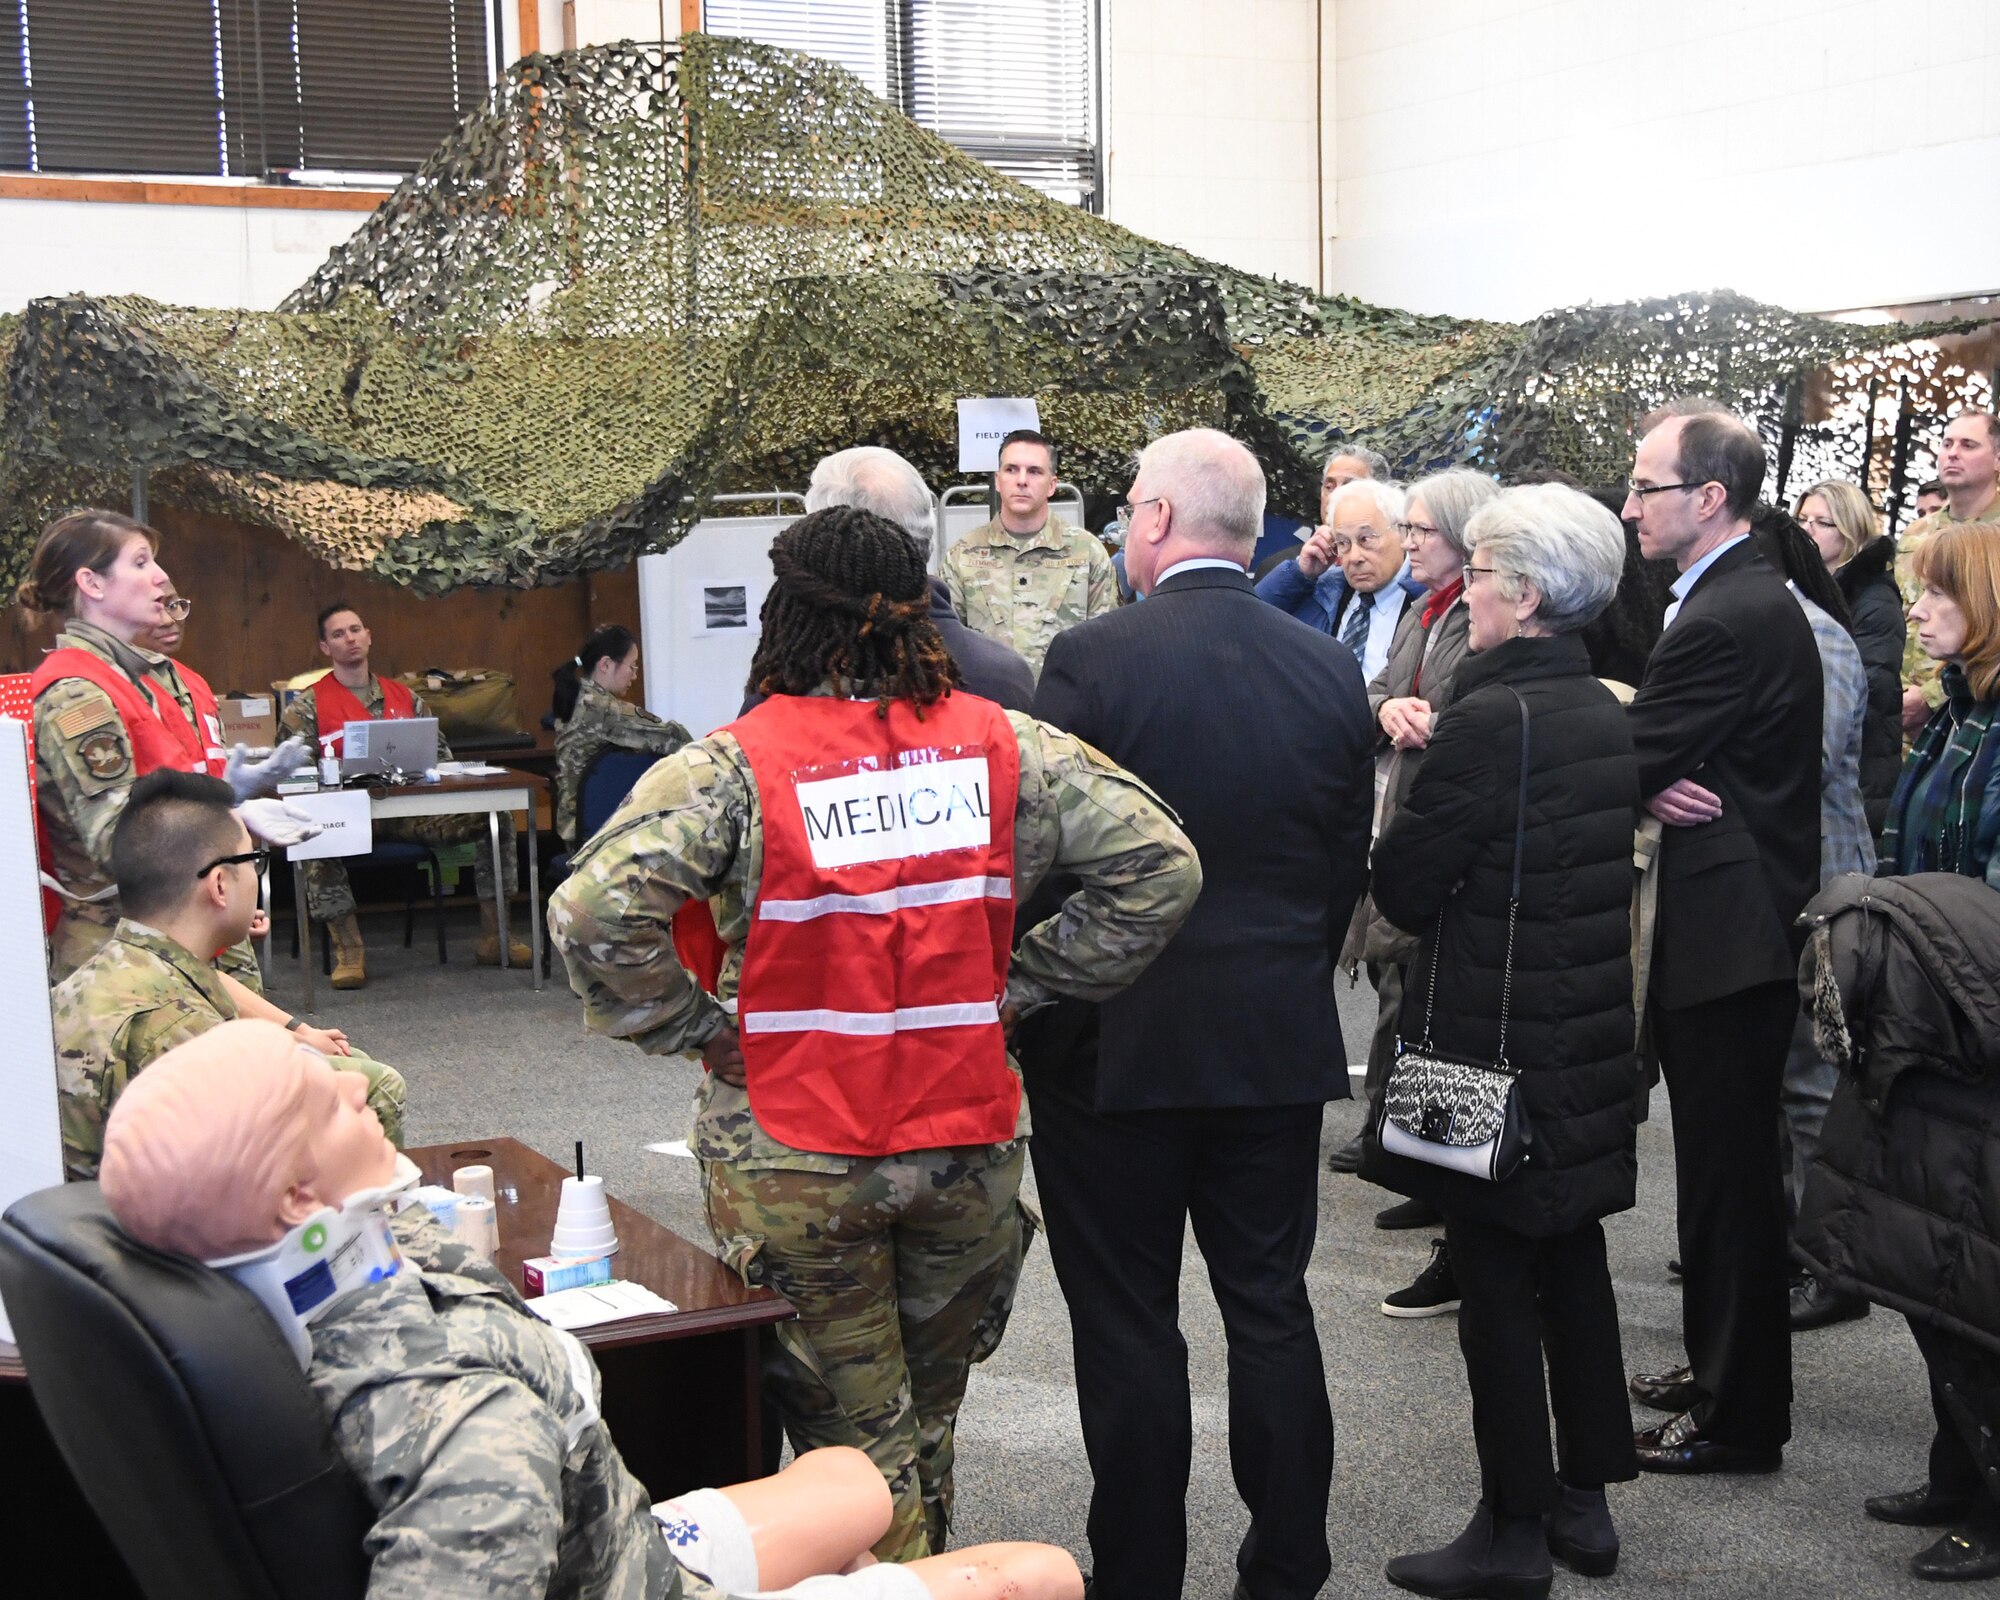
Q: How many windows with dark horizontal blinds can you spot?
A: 2